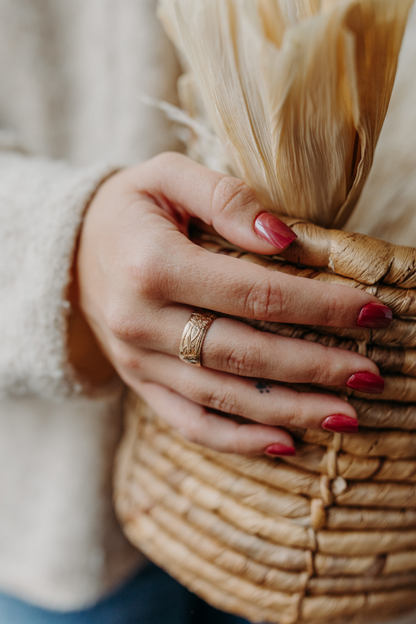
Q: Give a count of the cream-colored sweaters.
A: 1